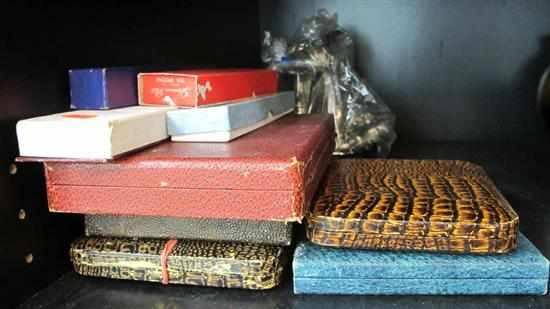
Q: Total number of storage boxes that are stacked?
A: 9